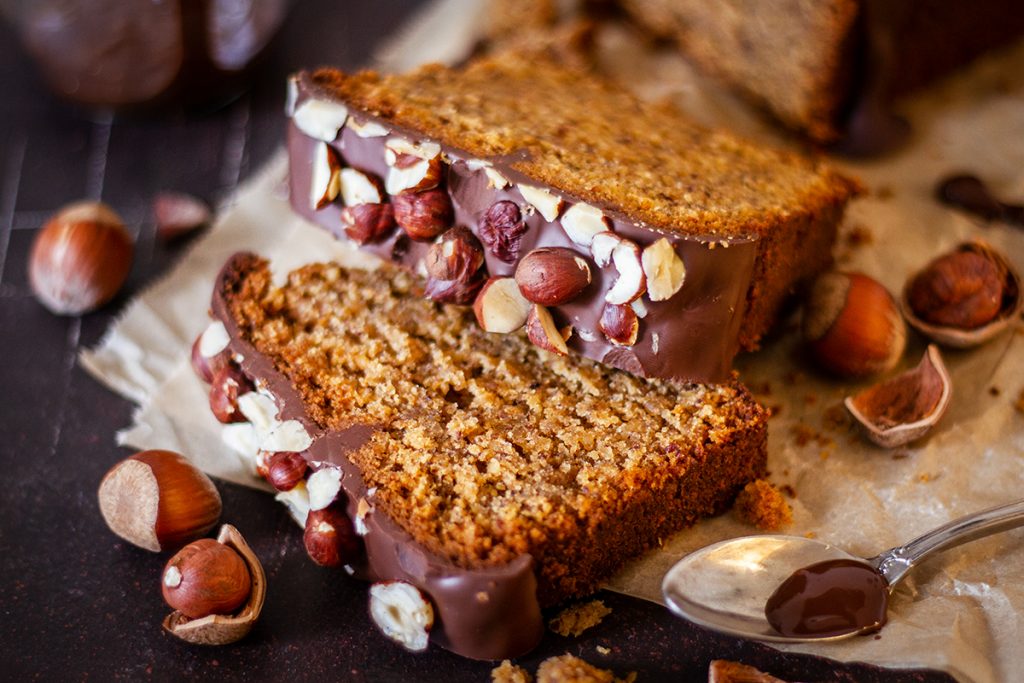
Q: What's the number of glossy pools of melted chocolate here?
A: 1